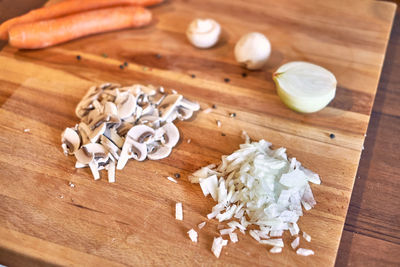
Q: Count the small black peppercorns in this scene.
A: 12